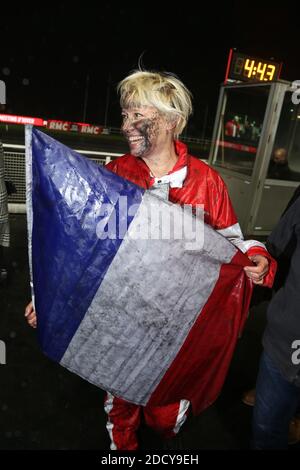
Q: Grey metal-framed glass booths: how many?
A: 1